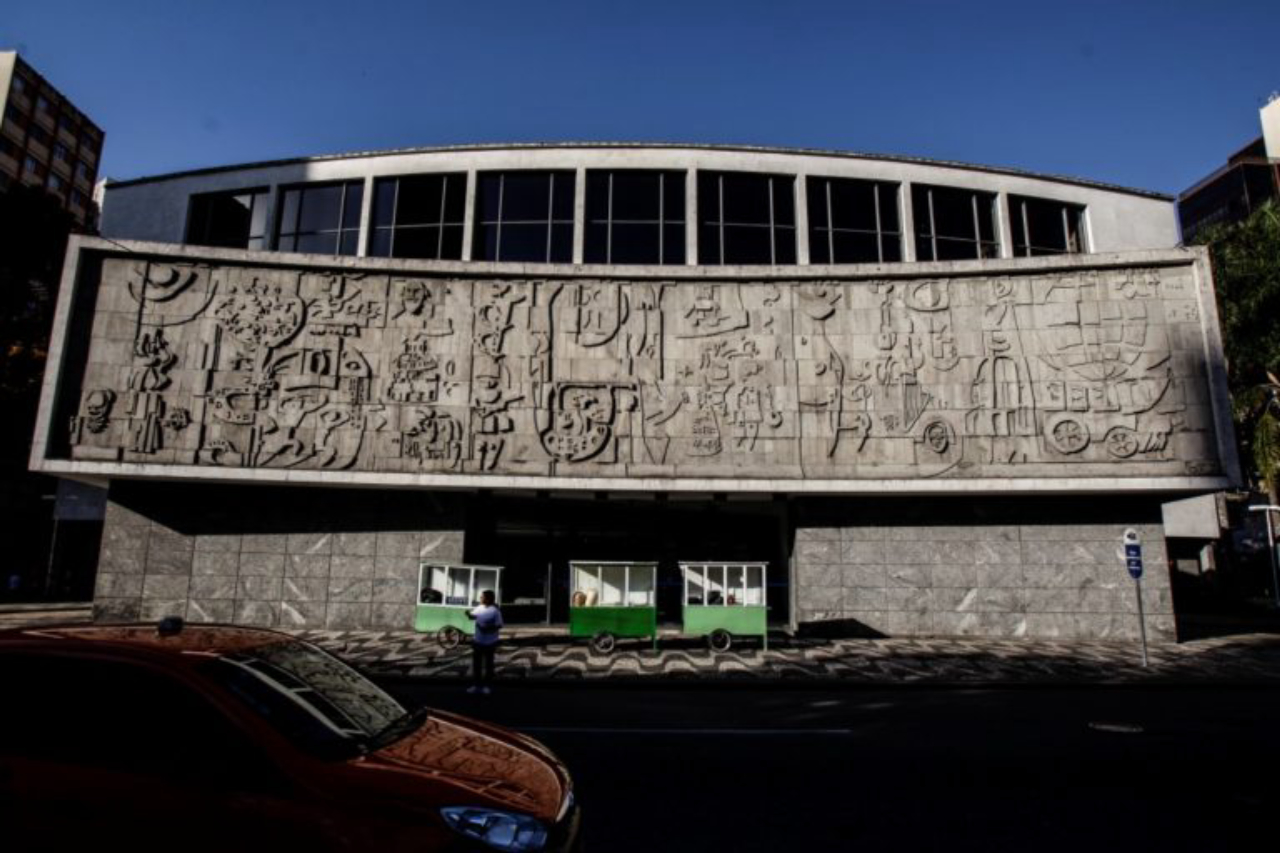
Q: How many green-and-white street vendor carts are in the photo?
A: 3